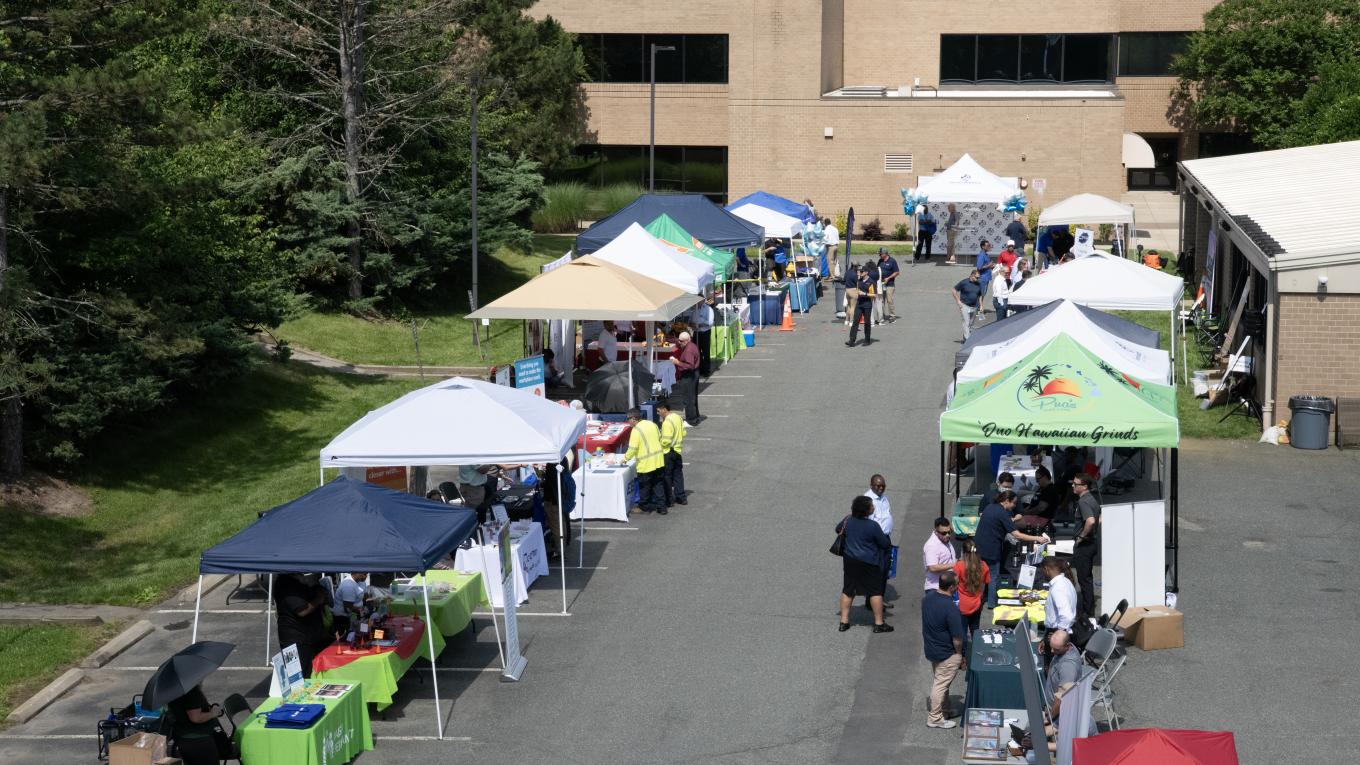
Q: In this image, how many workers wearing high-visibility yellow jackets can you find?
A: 2